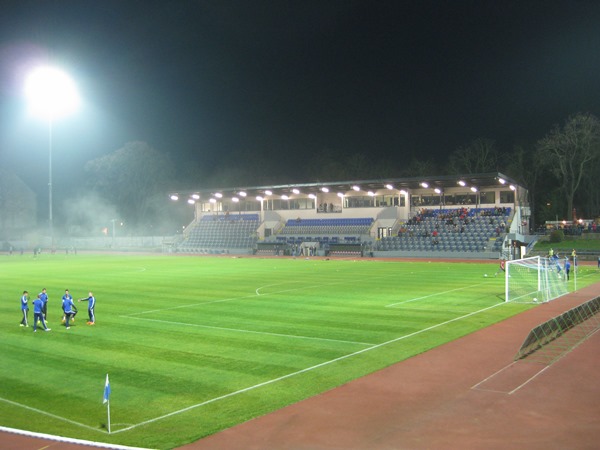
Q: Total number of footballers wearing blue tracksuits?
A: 6